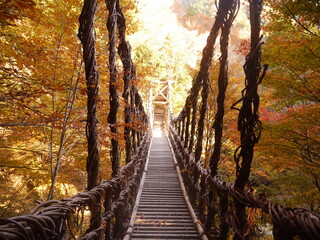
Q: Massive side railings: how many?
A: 2